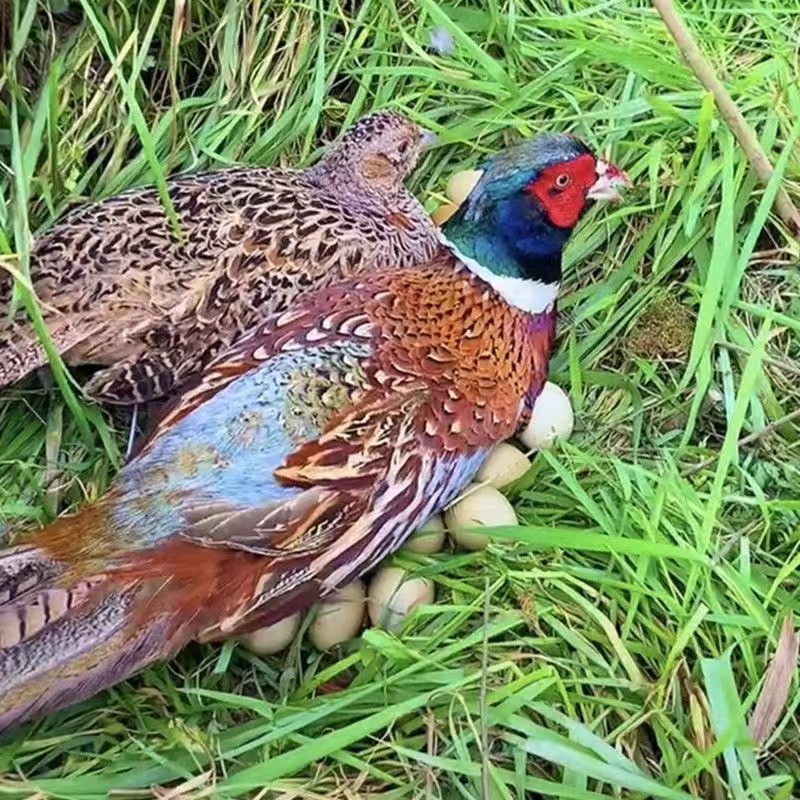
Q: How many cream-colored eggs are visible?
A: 9